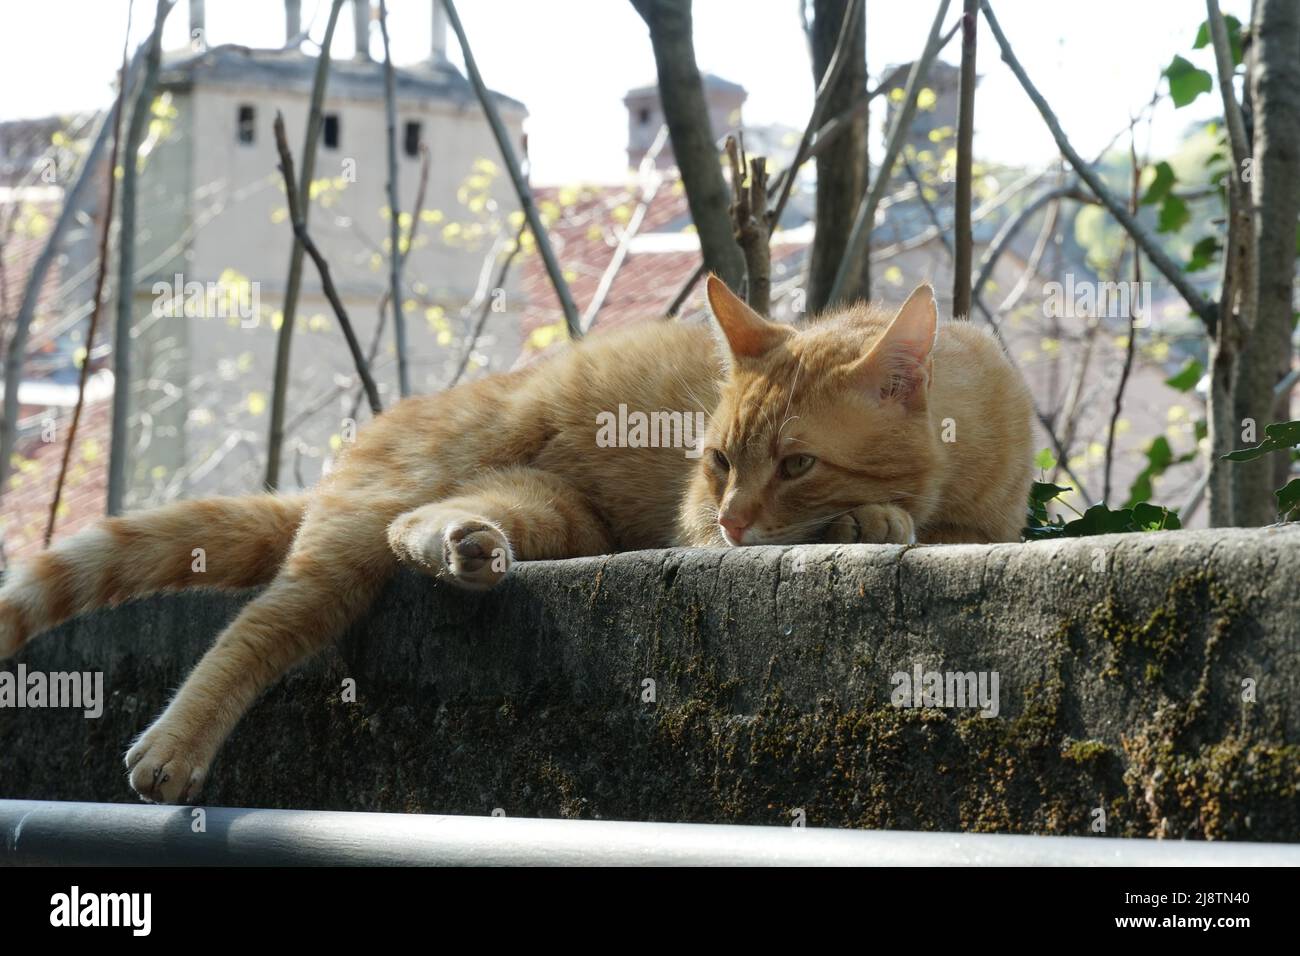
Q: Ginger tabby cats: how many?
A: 1